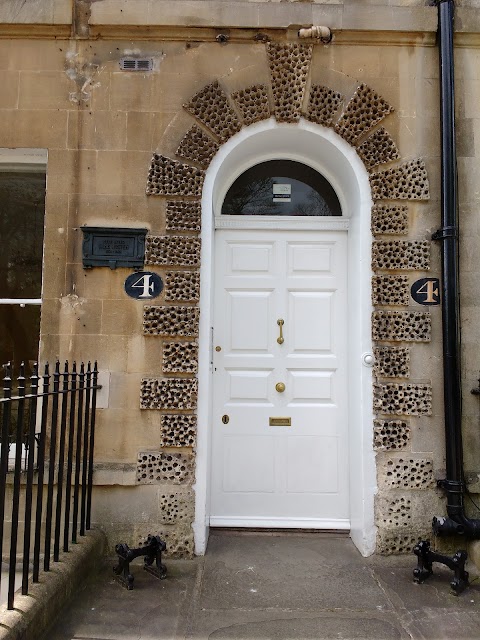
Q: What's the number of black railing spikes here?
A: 10